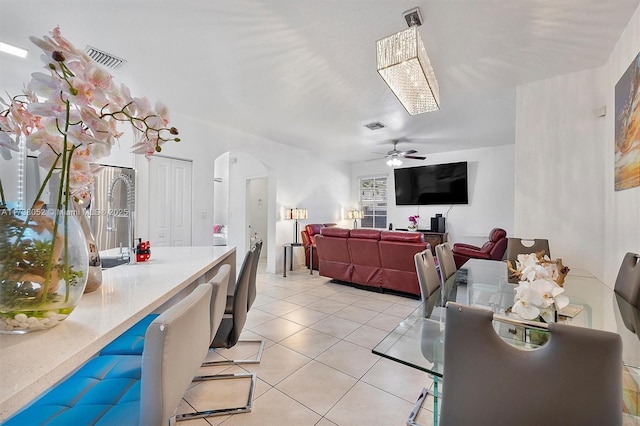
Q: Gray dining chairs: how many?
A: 5